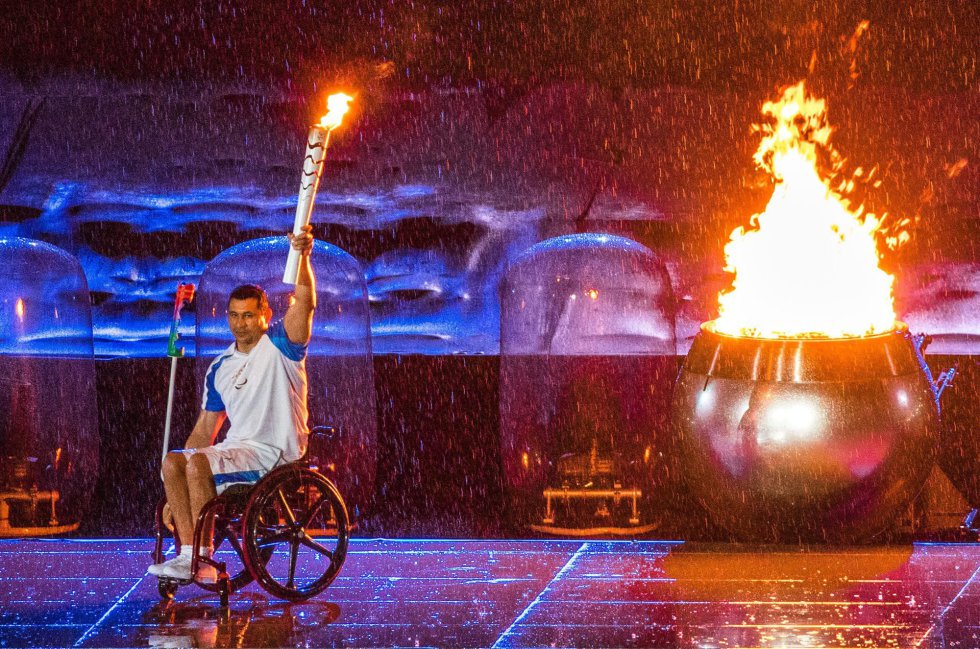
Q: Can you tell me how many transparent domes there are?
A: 3